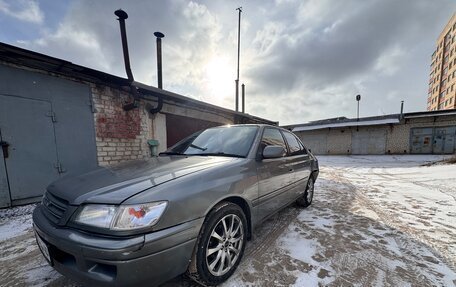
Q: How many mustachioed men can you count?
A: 0